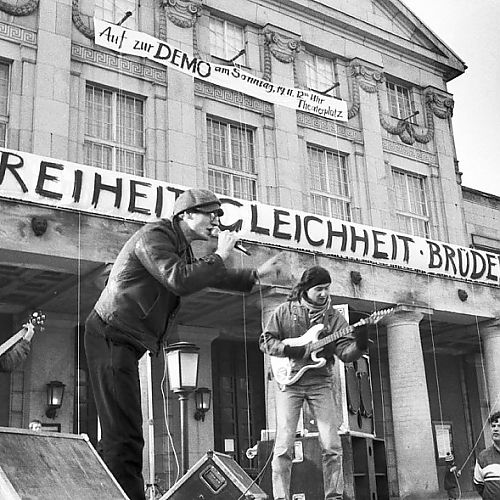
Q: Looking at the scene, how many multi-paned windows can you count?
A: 9